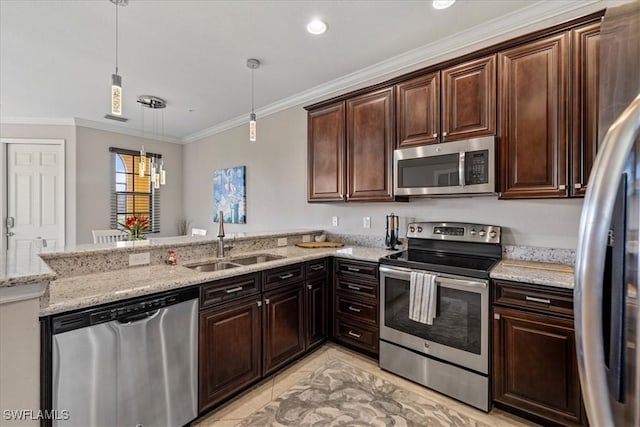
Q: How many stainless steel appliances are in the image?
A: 4